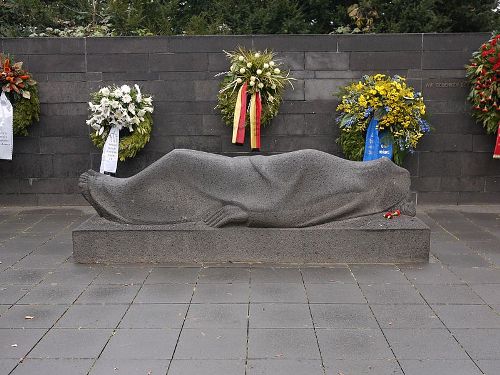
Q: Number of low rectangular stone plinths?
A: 1